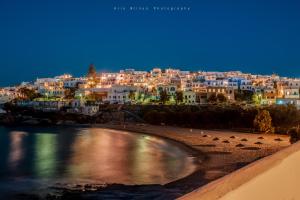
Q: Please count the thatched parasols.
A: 9